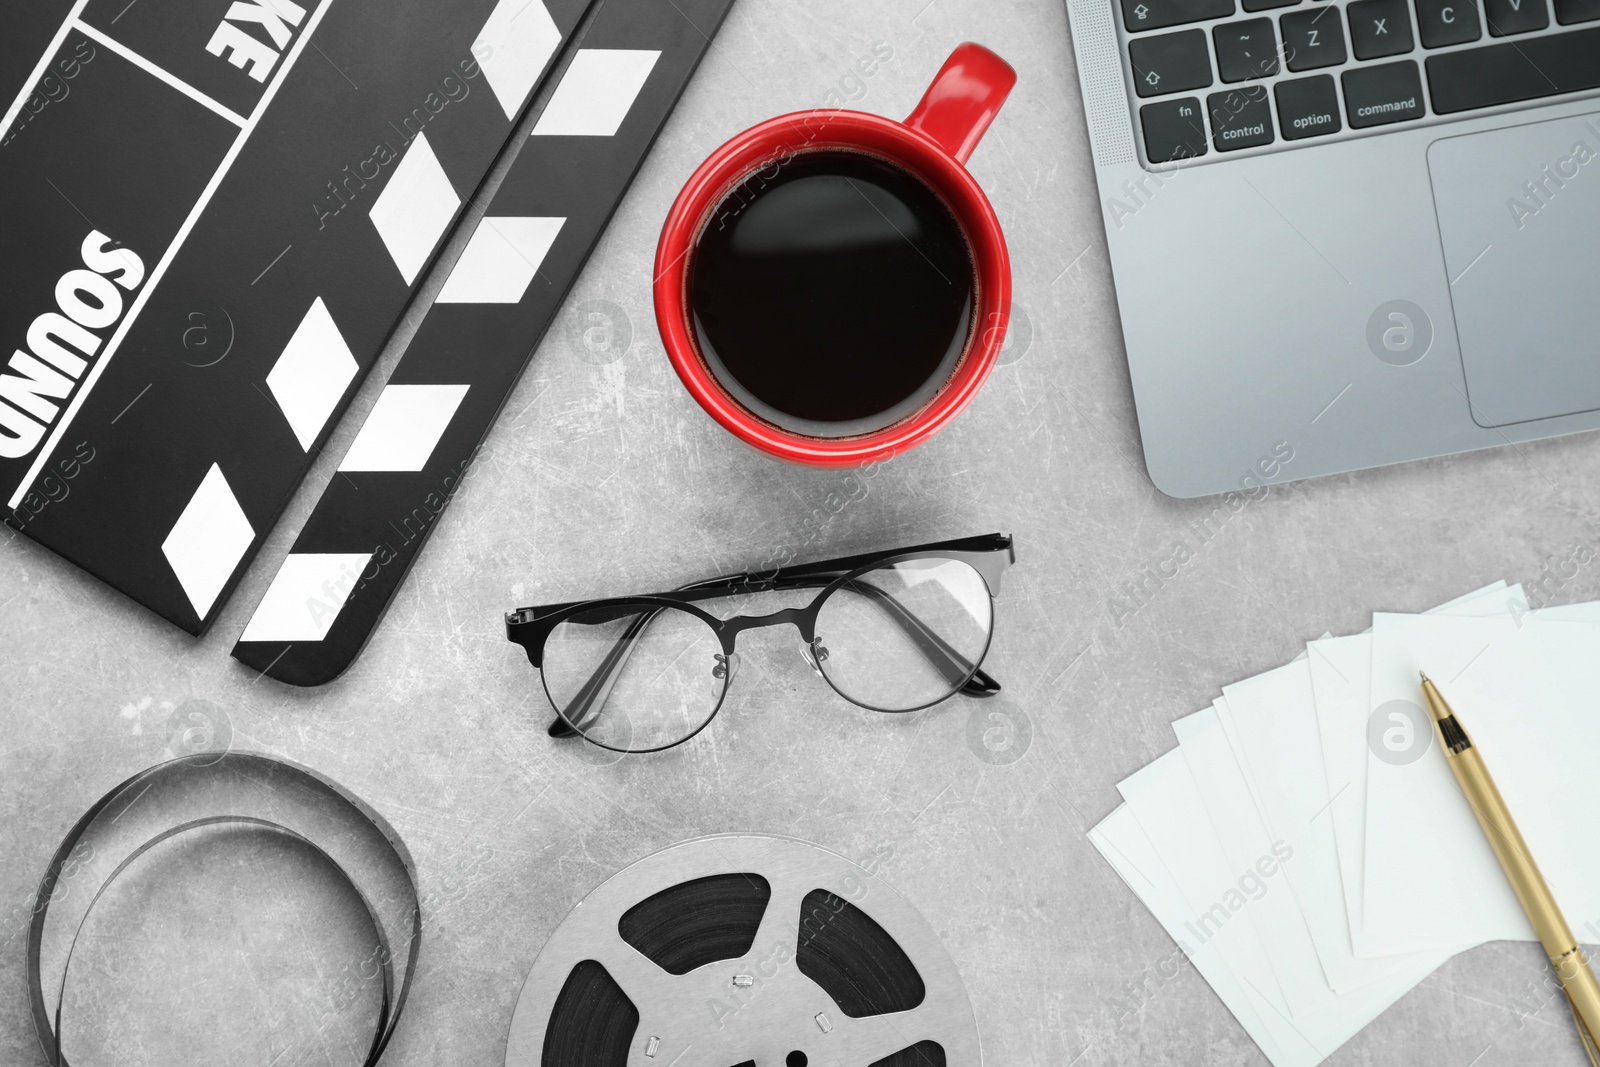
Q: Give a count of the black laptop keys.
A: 14